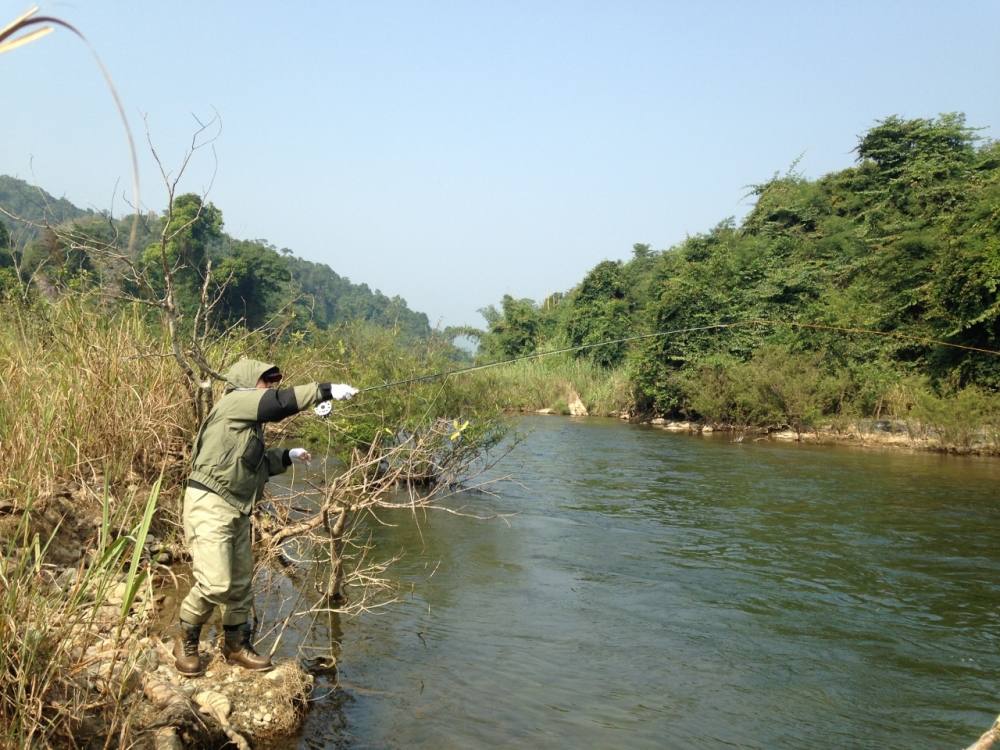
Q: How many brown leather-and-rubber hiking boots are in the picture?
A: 2